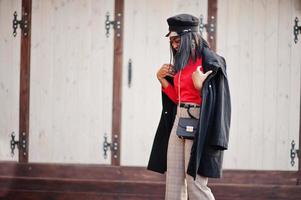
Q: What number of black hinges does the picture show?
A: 7